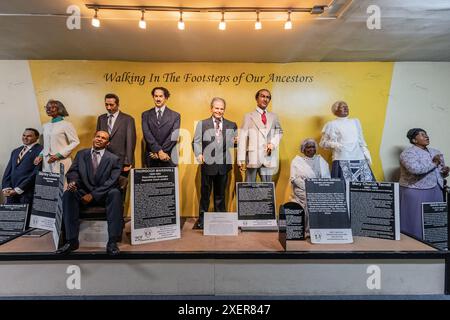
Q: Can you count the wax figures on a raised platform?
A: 10